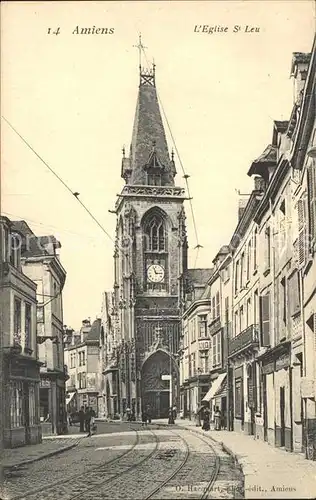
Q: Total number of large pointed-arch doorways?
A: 1